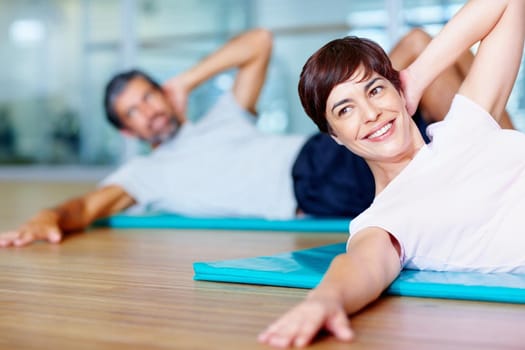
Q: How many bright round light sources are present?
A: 1